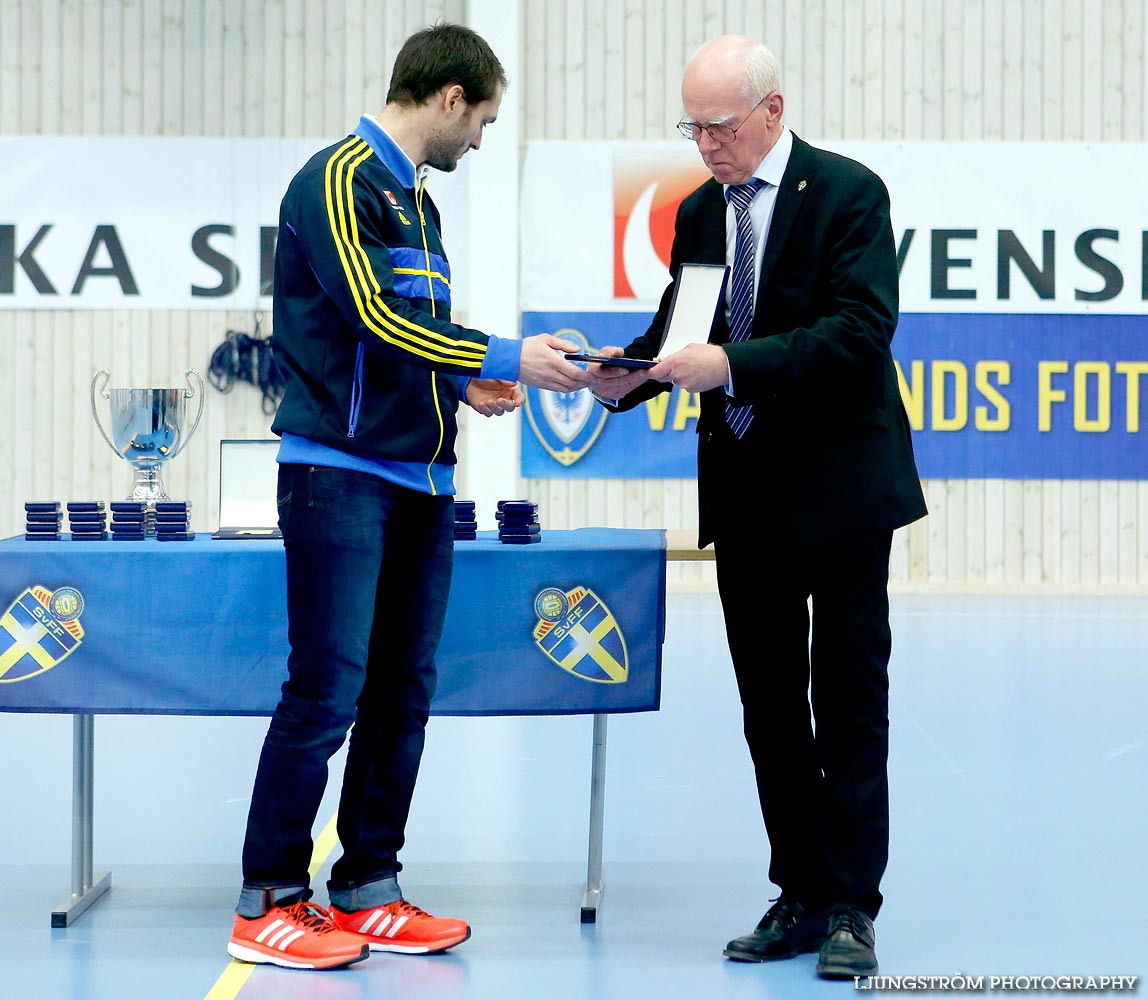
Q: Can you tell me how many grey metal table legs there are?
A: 2